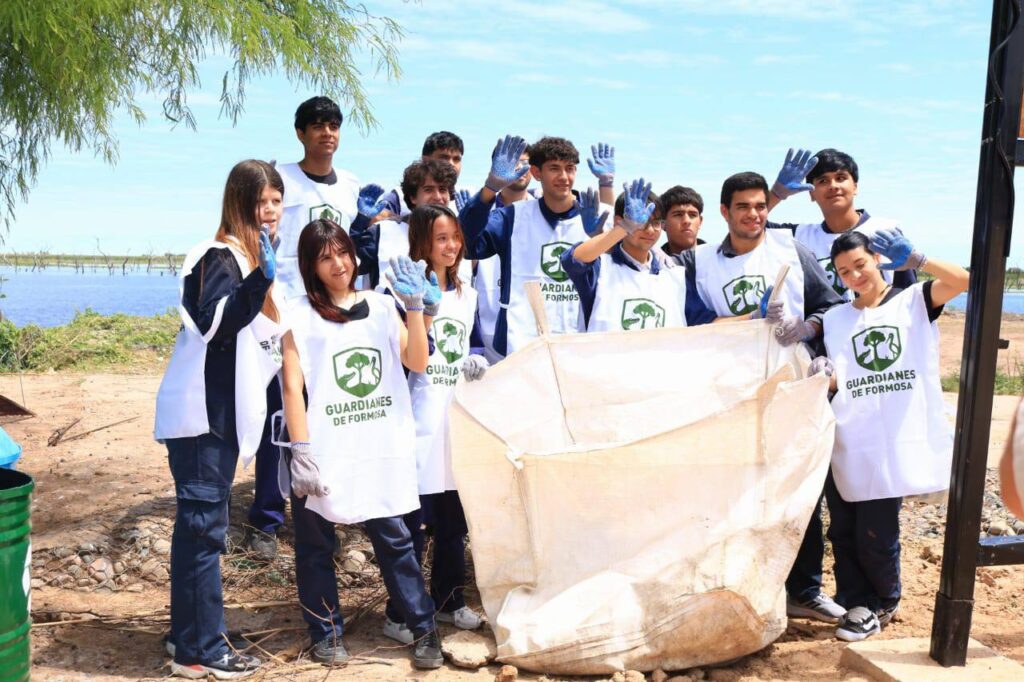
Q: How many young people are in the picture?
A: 13